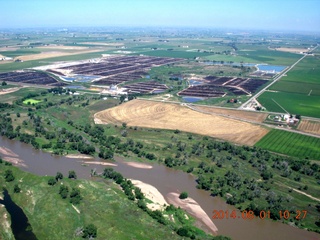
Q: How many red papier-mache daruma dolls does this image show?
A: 0